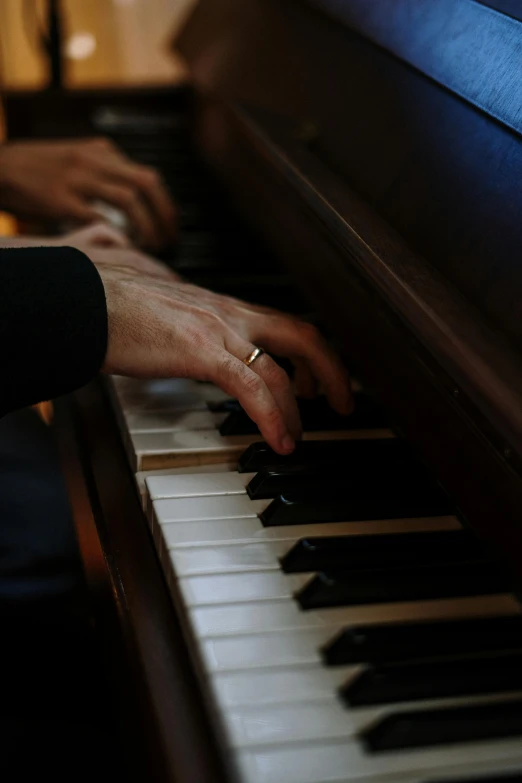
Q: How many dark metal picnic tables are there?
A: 0